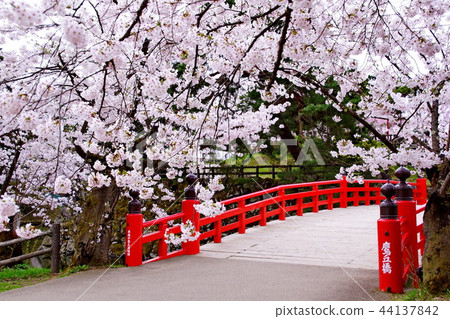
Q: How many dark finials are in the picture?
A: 4